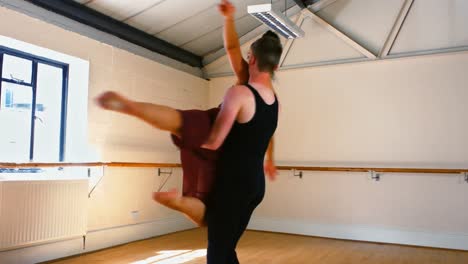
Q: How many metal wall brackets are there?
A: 5